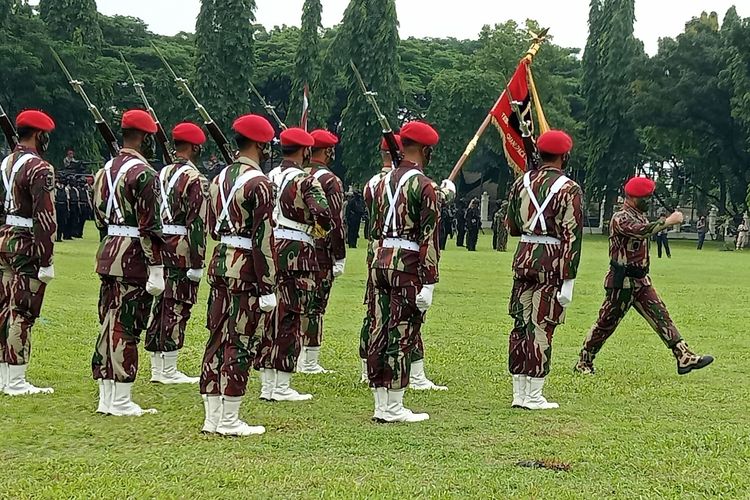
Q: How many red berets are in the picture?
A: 10